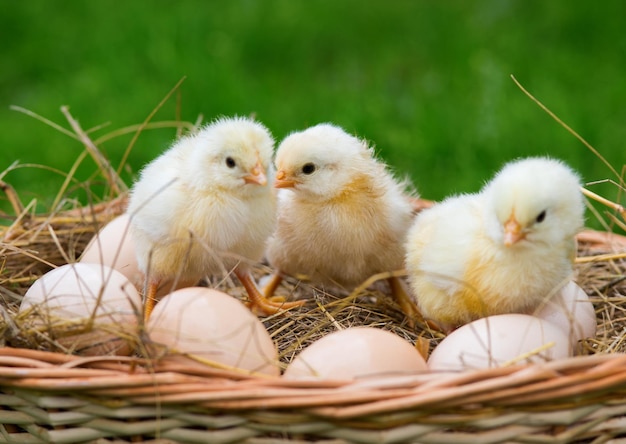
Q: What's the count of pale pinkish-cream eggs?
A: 6